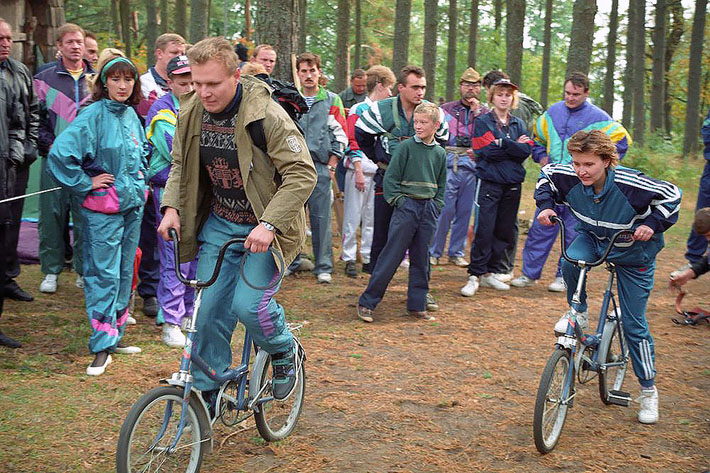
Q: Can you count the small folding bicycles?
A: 2